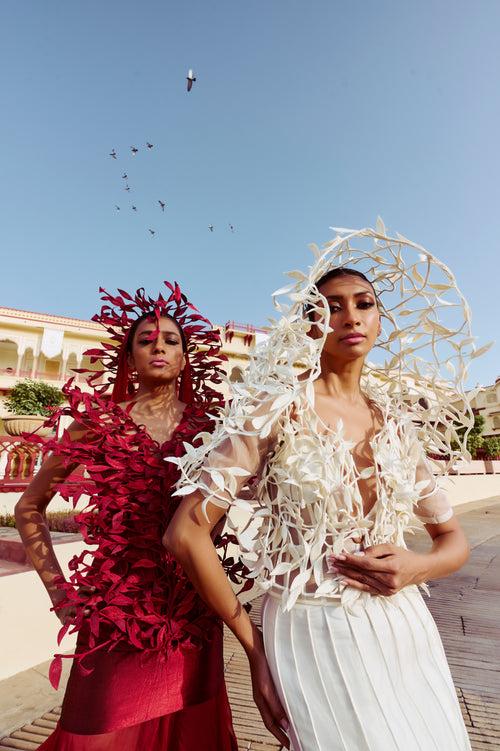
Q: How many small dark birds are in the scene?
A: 12